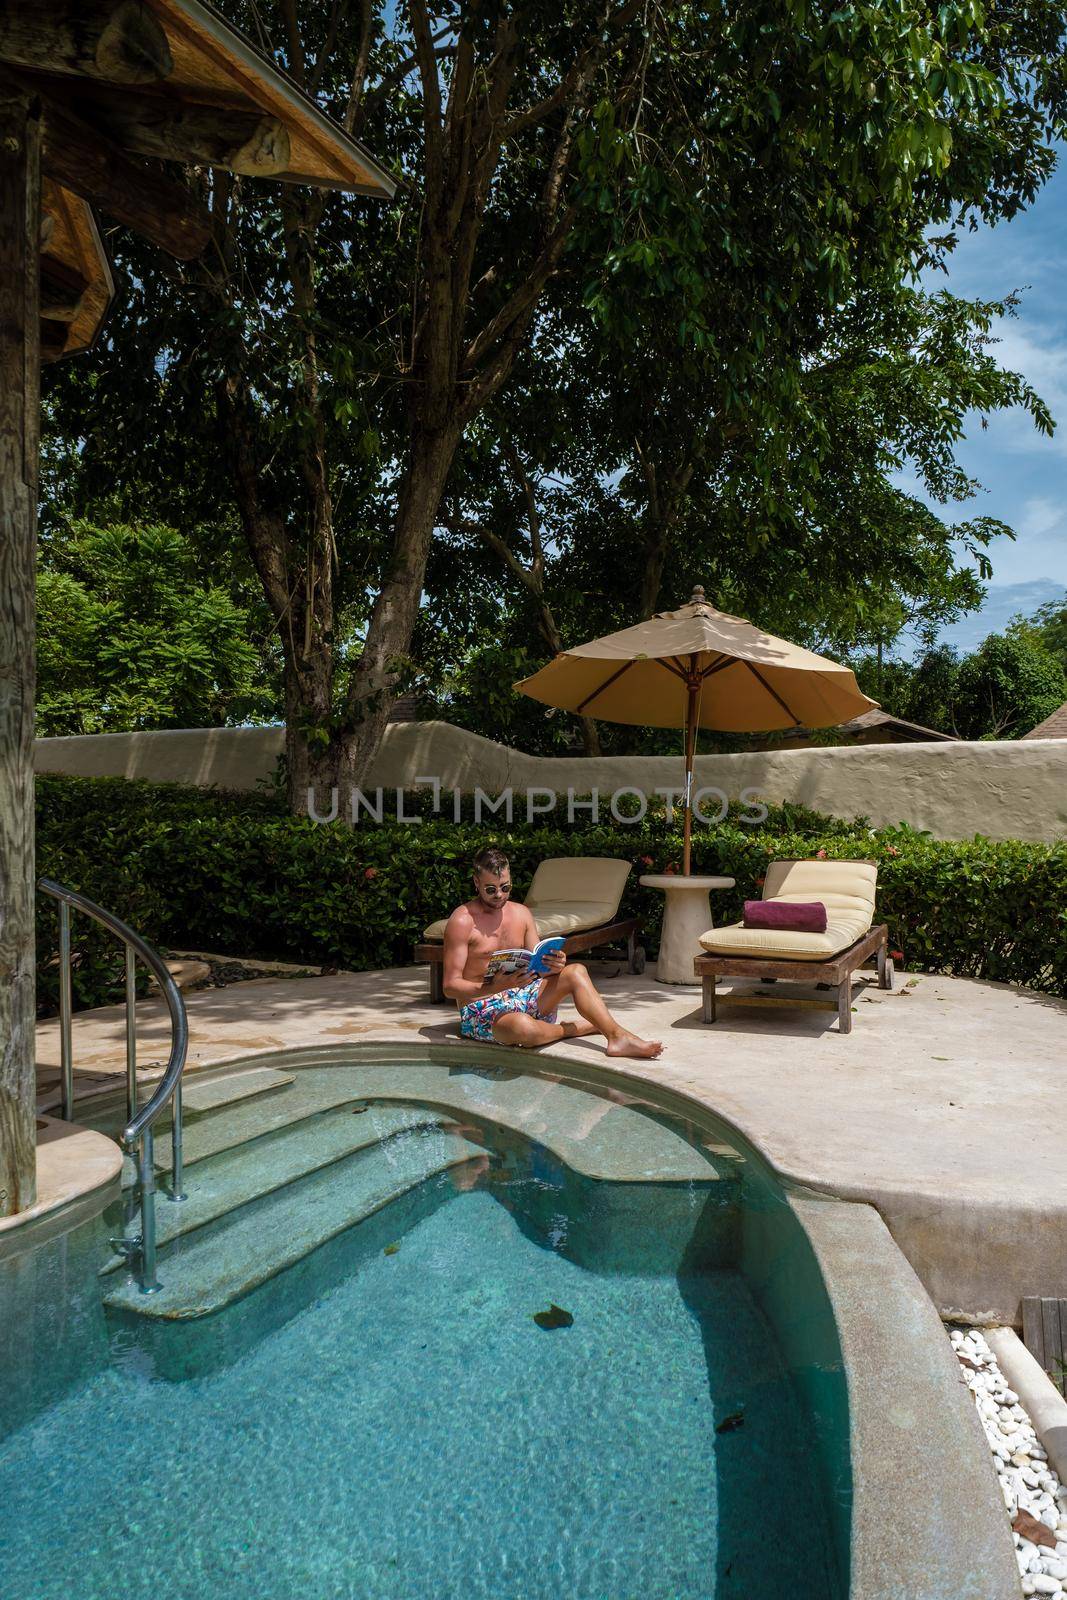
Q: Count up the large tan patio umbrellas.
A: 1